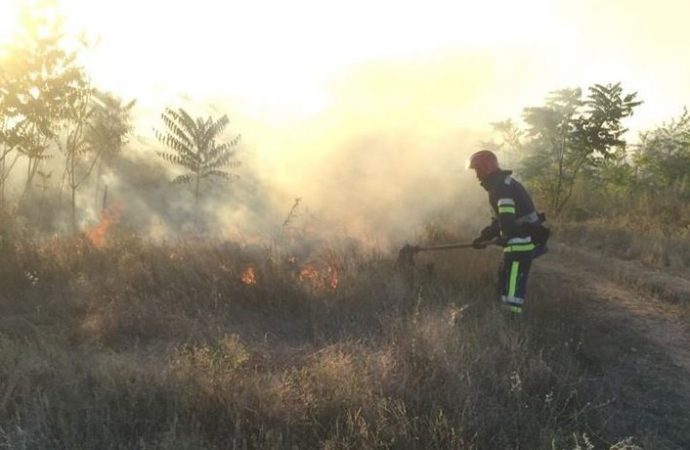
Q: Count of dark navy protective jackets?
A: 1